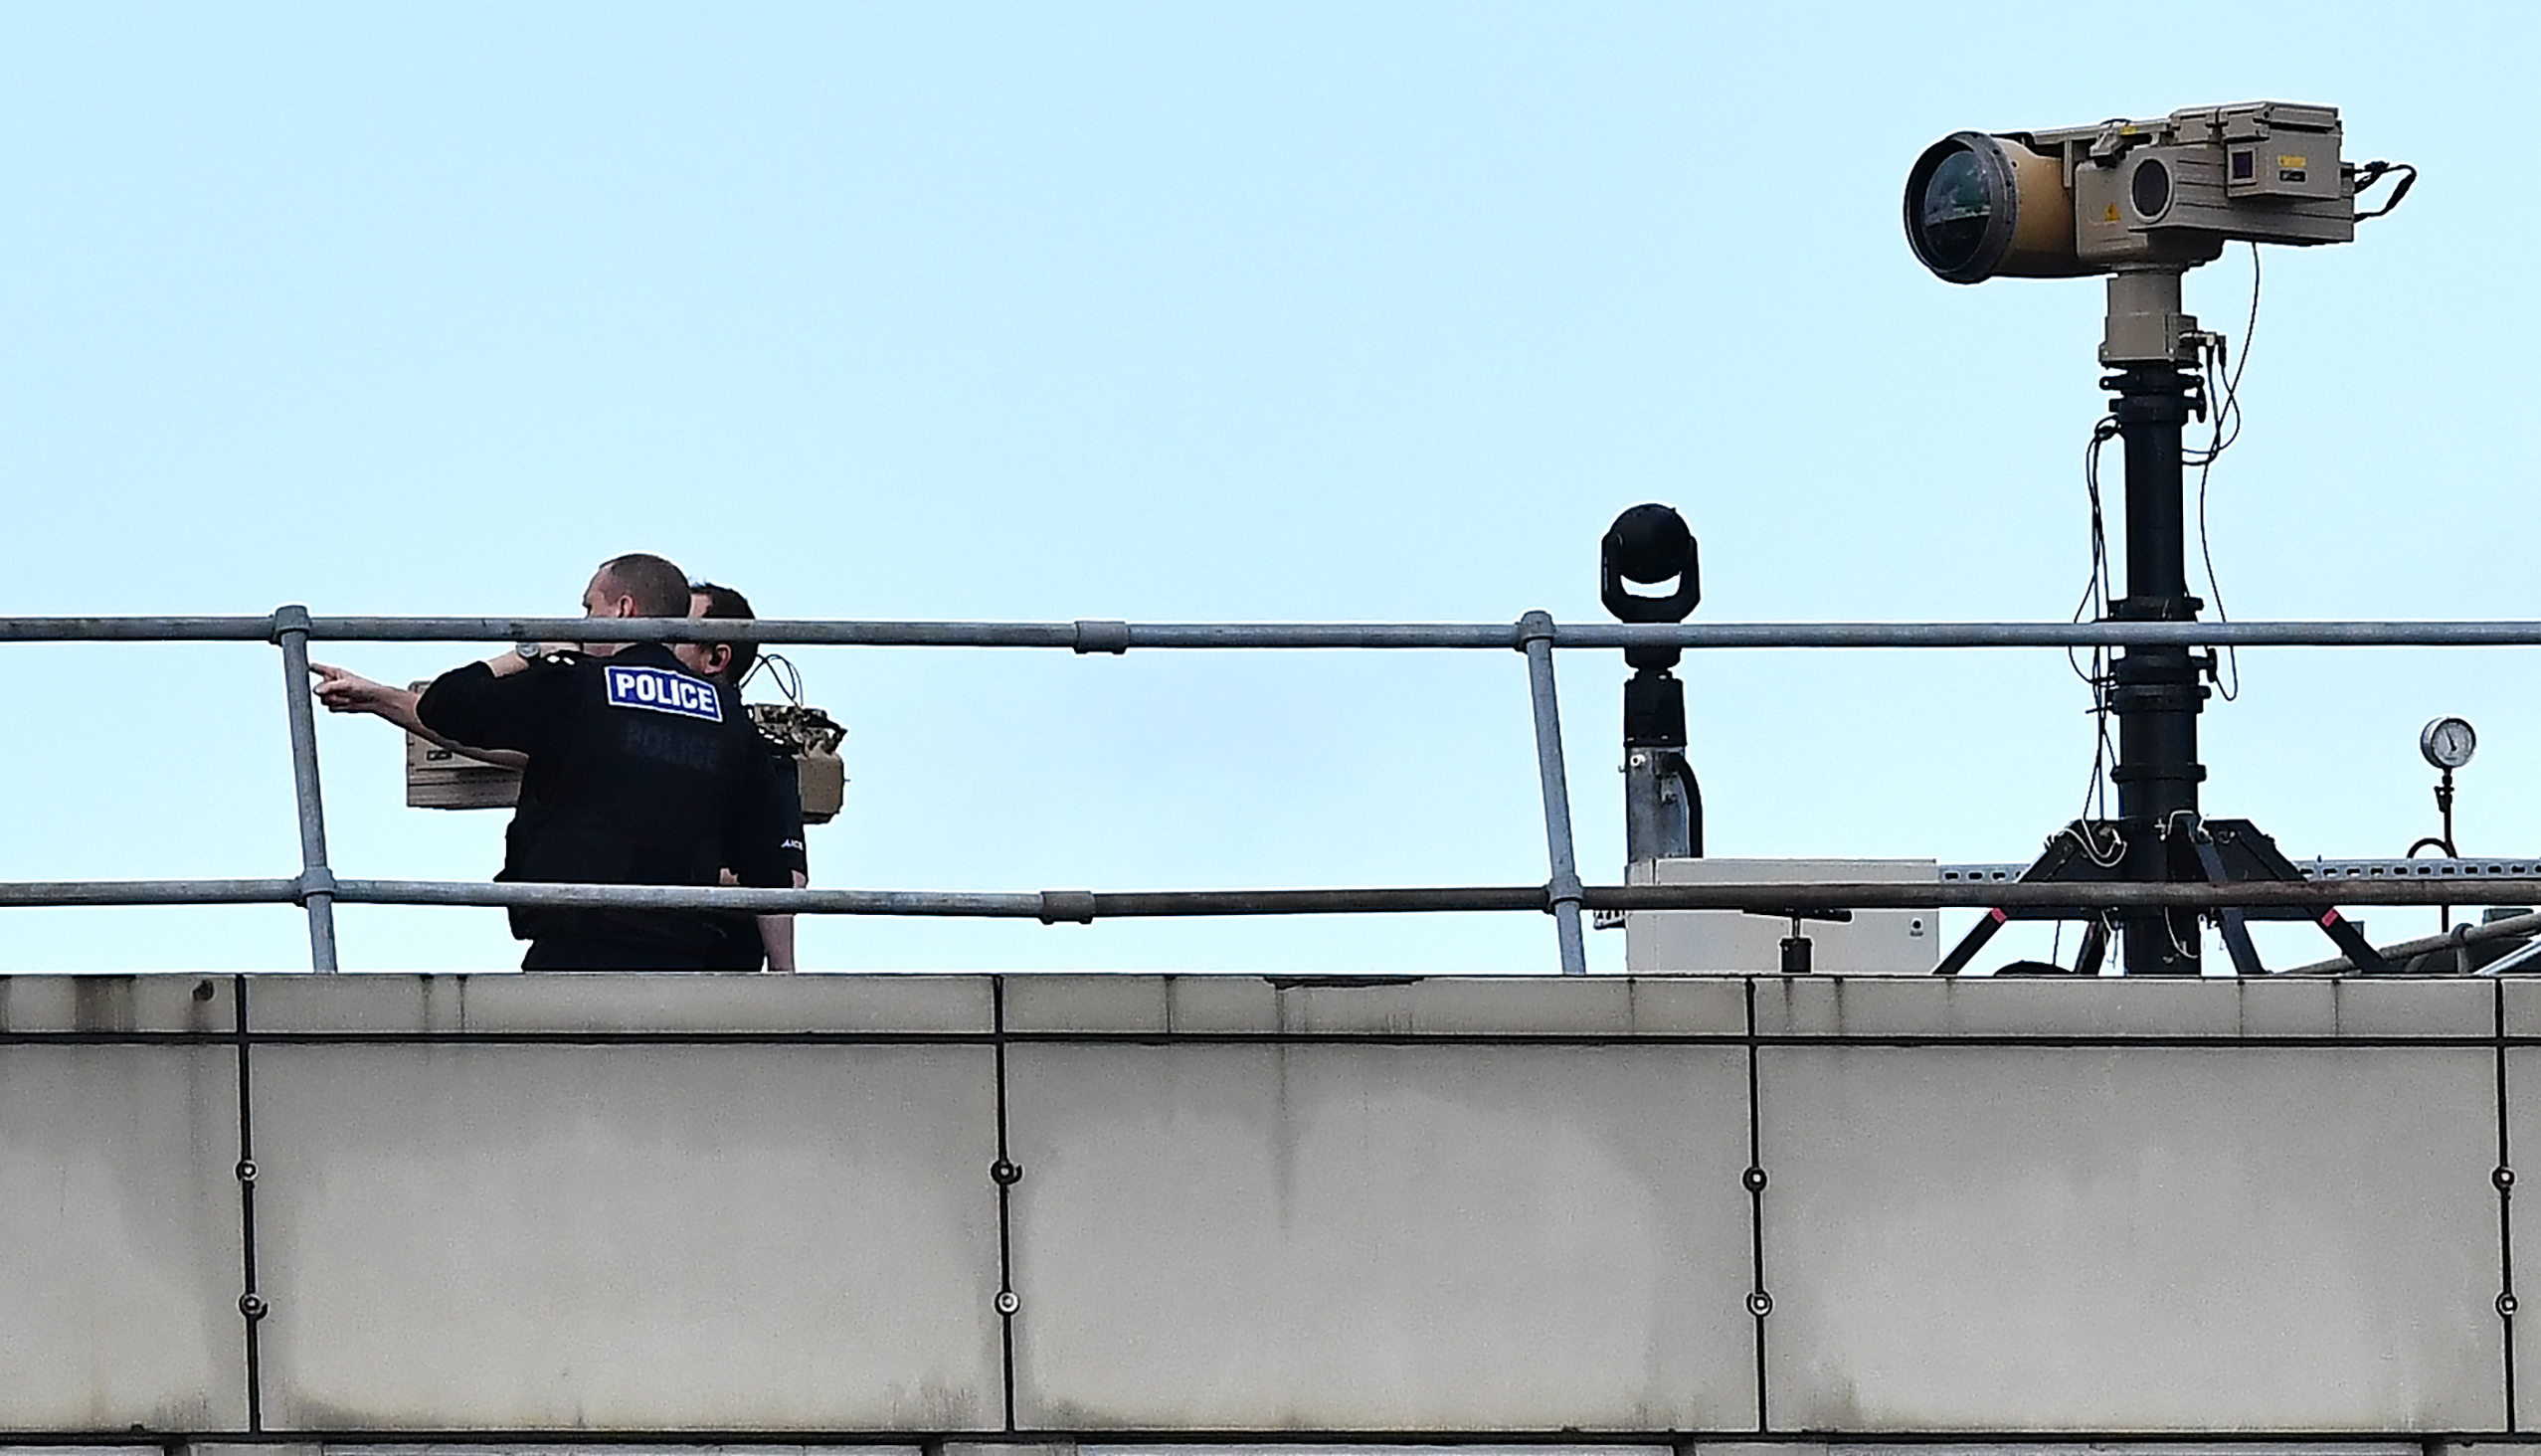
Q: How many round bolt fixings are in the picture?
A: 8